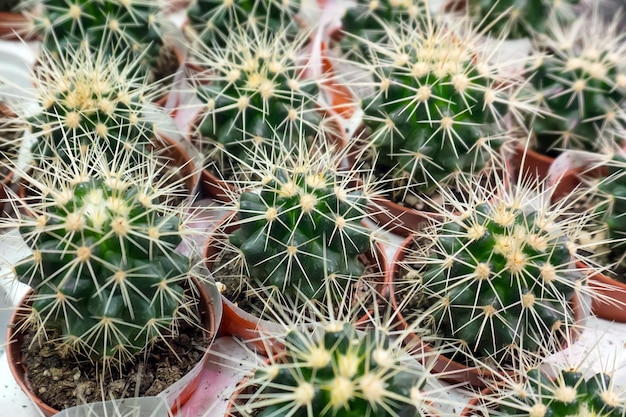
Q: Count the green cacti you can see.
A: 14